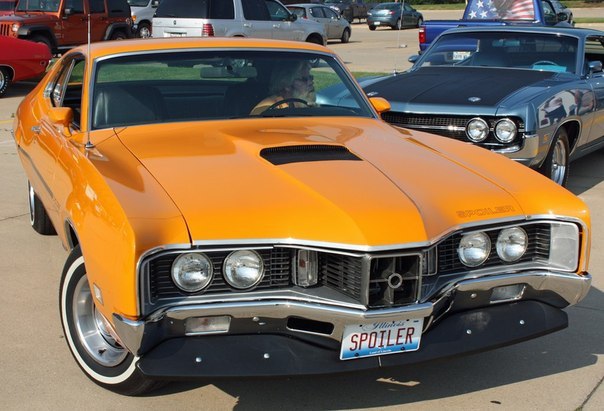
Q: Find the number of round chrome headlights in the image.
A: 6